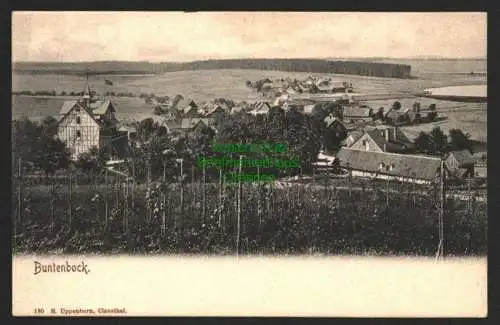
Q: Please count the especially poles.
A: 2